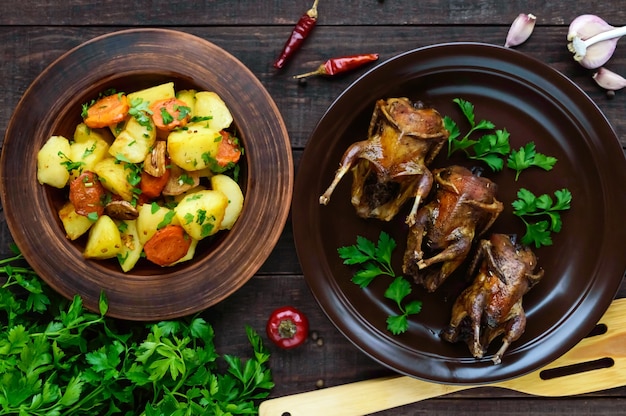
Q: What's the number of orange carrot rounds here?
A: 6